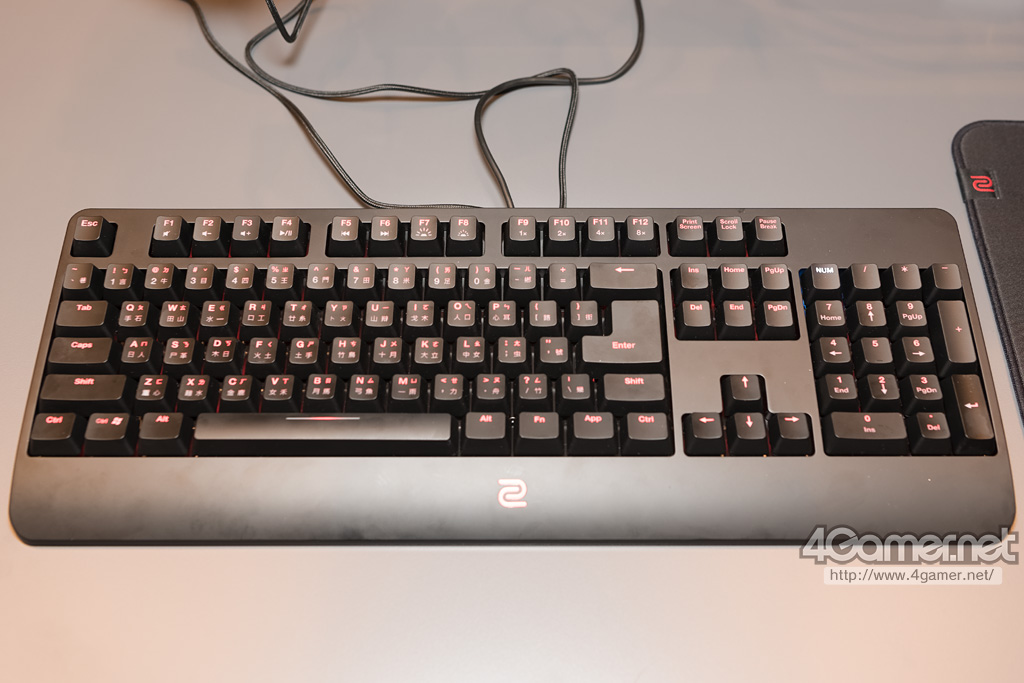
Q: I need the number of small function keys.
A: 12